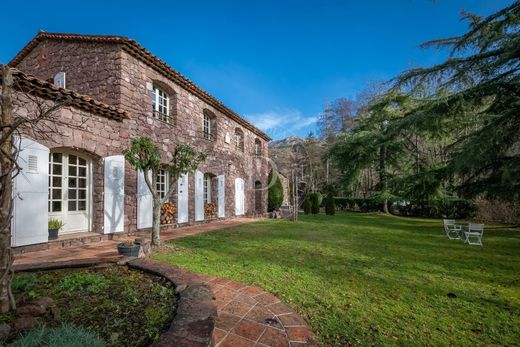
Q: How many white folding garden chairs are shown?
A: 2